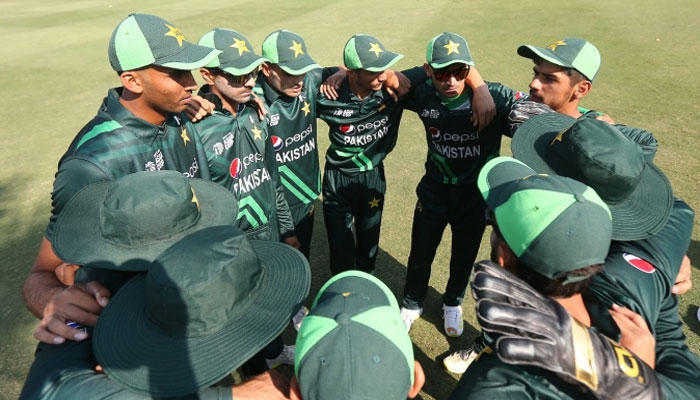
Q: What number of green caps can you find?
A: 8